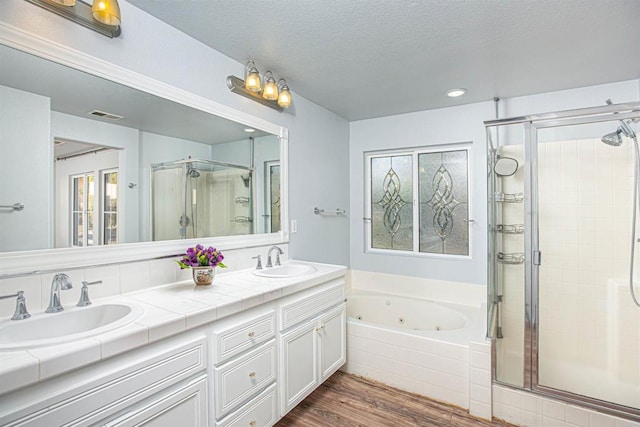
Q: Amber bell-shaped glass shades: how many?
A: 5